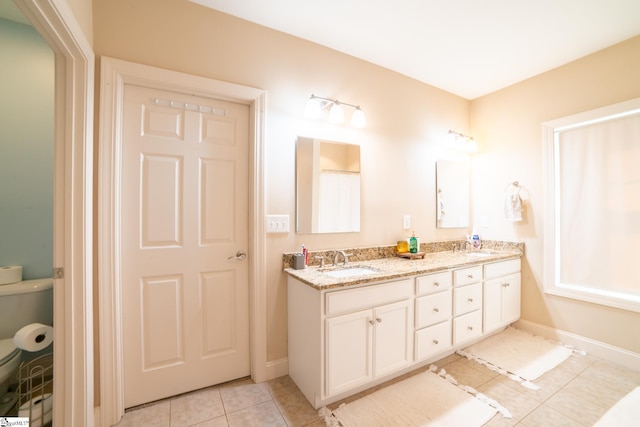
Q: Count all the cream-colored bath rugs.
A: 2